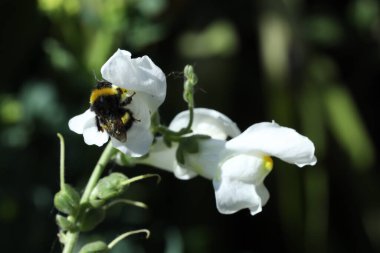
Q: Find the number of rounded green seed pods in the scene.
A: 4